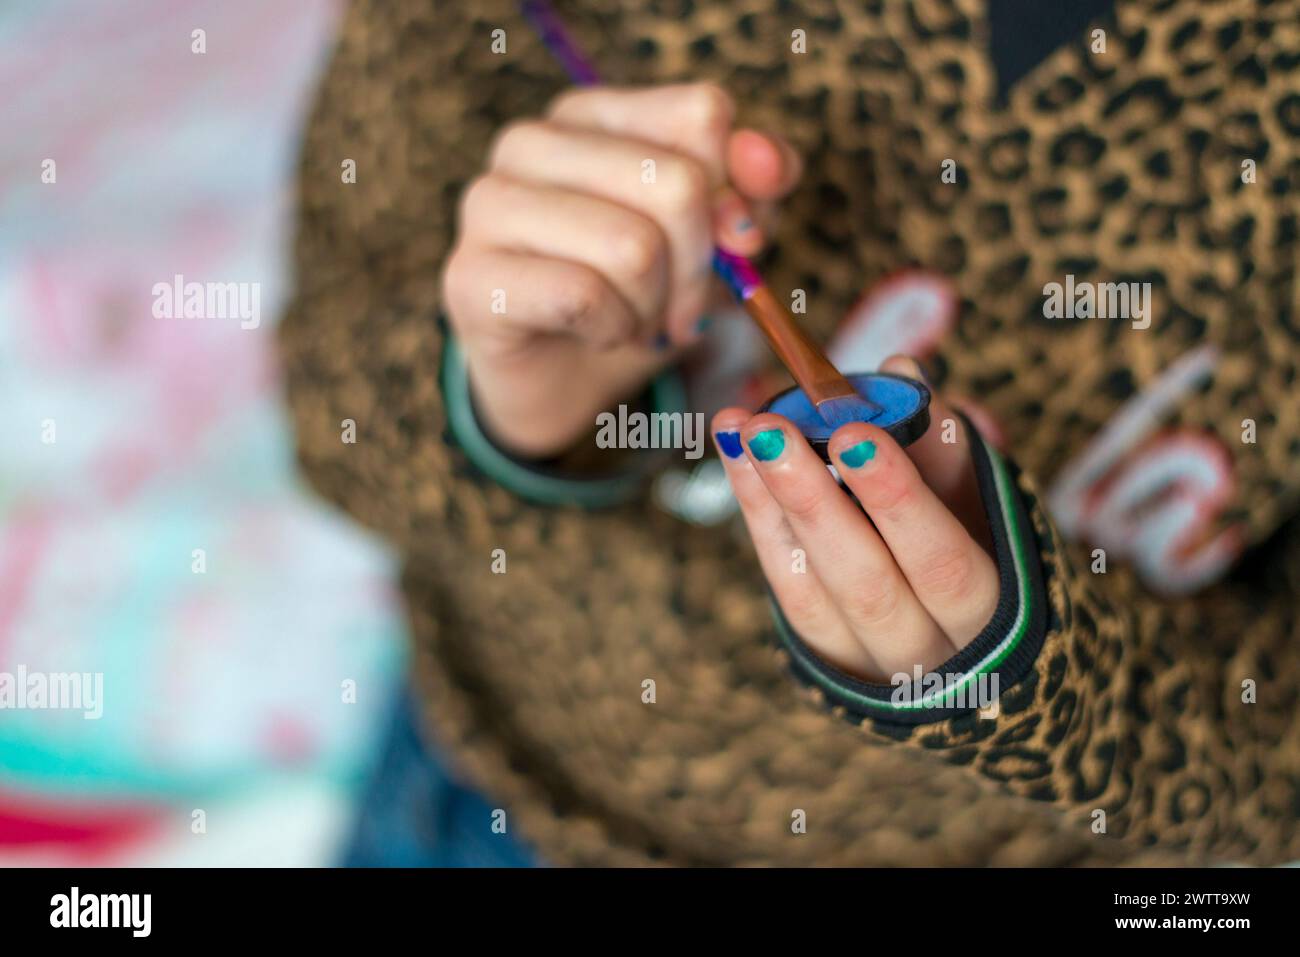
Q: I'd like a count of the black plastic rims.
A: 1